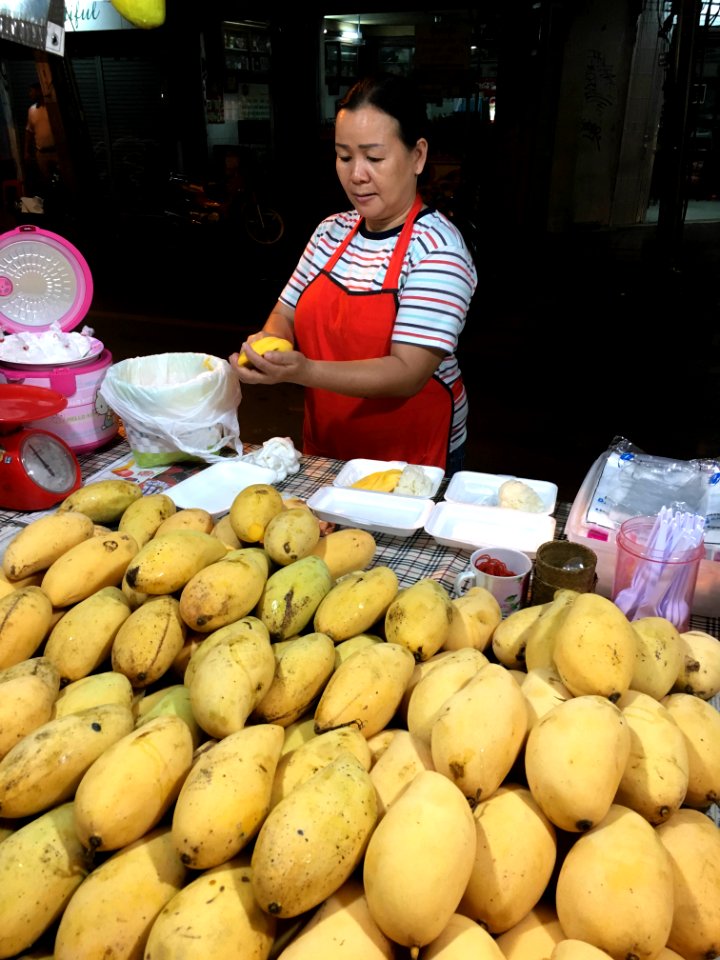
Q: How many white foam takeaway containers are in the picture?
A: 2